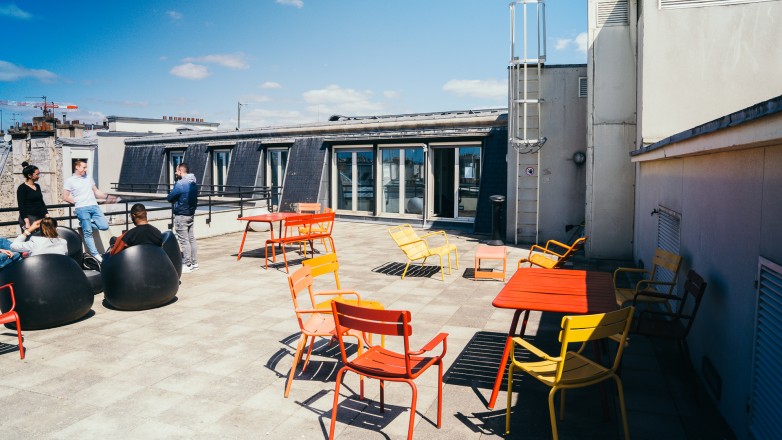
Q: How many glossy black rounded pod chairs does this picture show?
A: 4